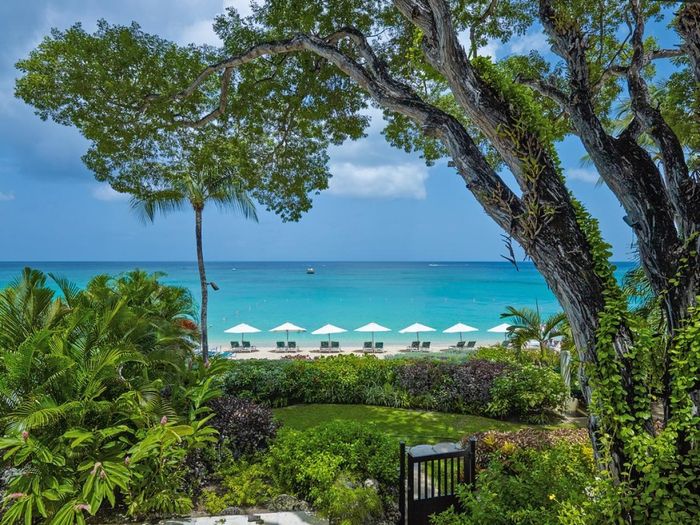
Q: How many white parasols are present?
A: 7